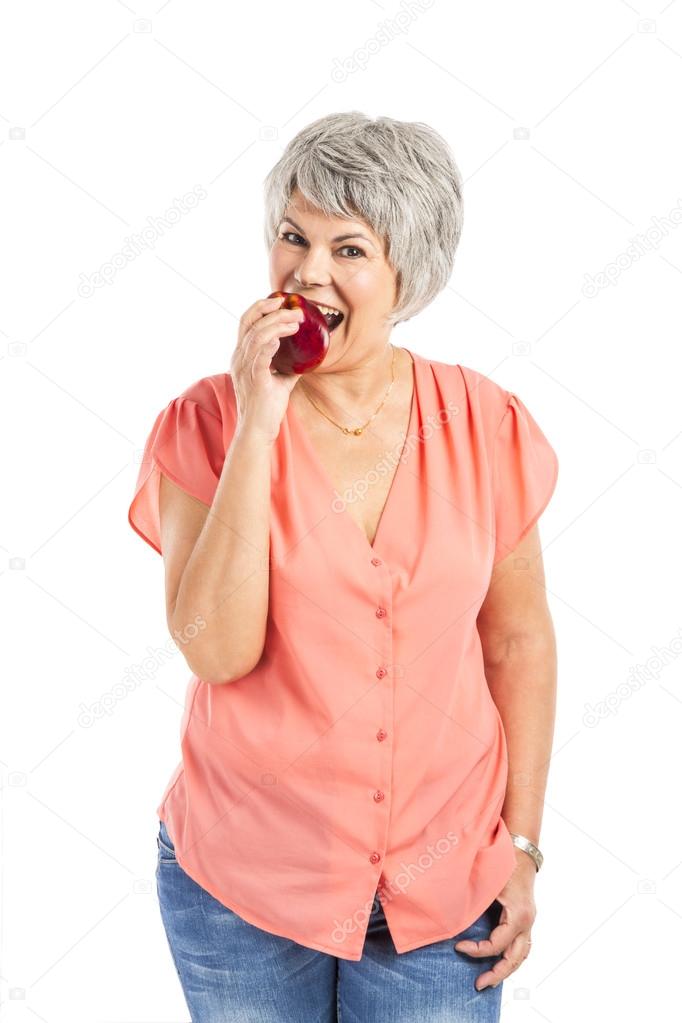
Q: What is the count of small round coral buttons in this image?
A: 6